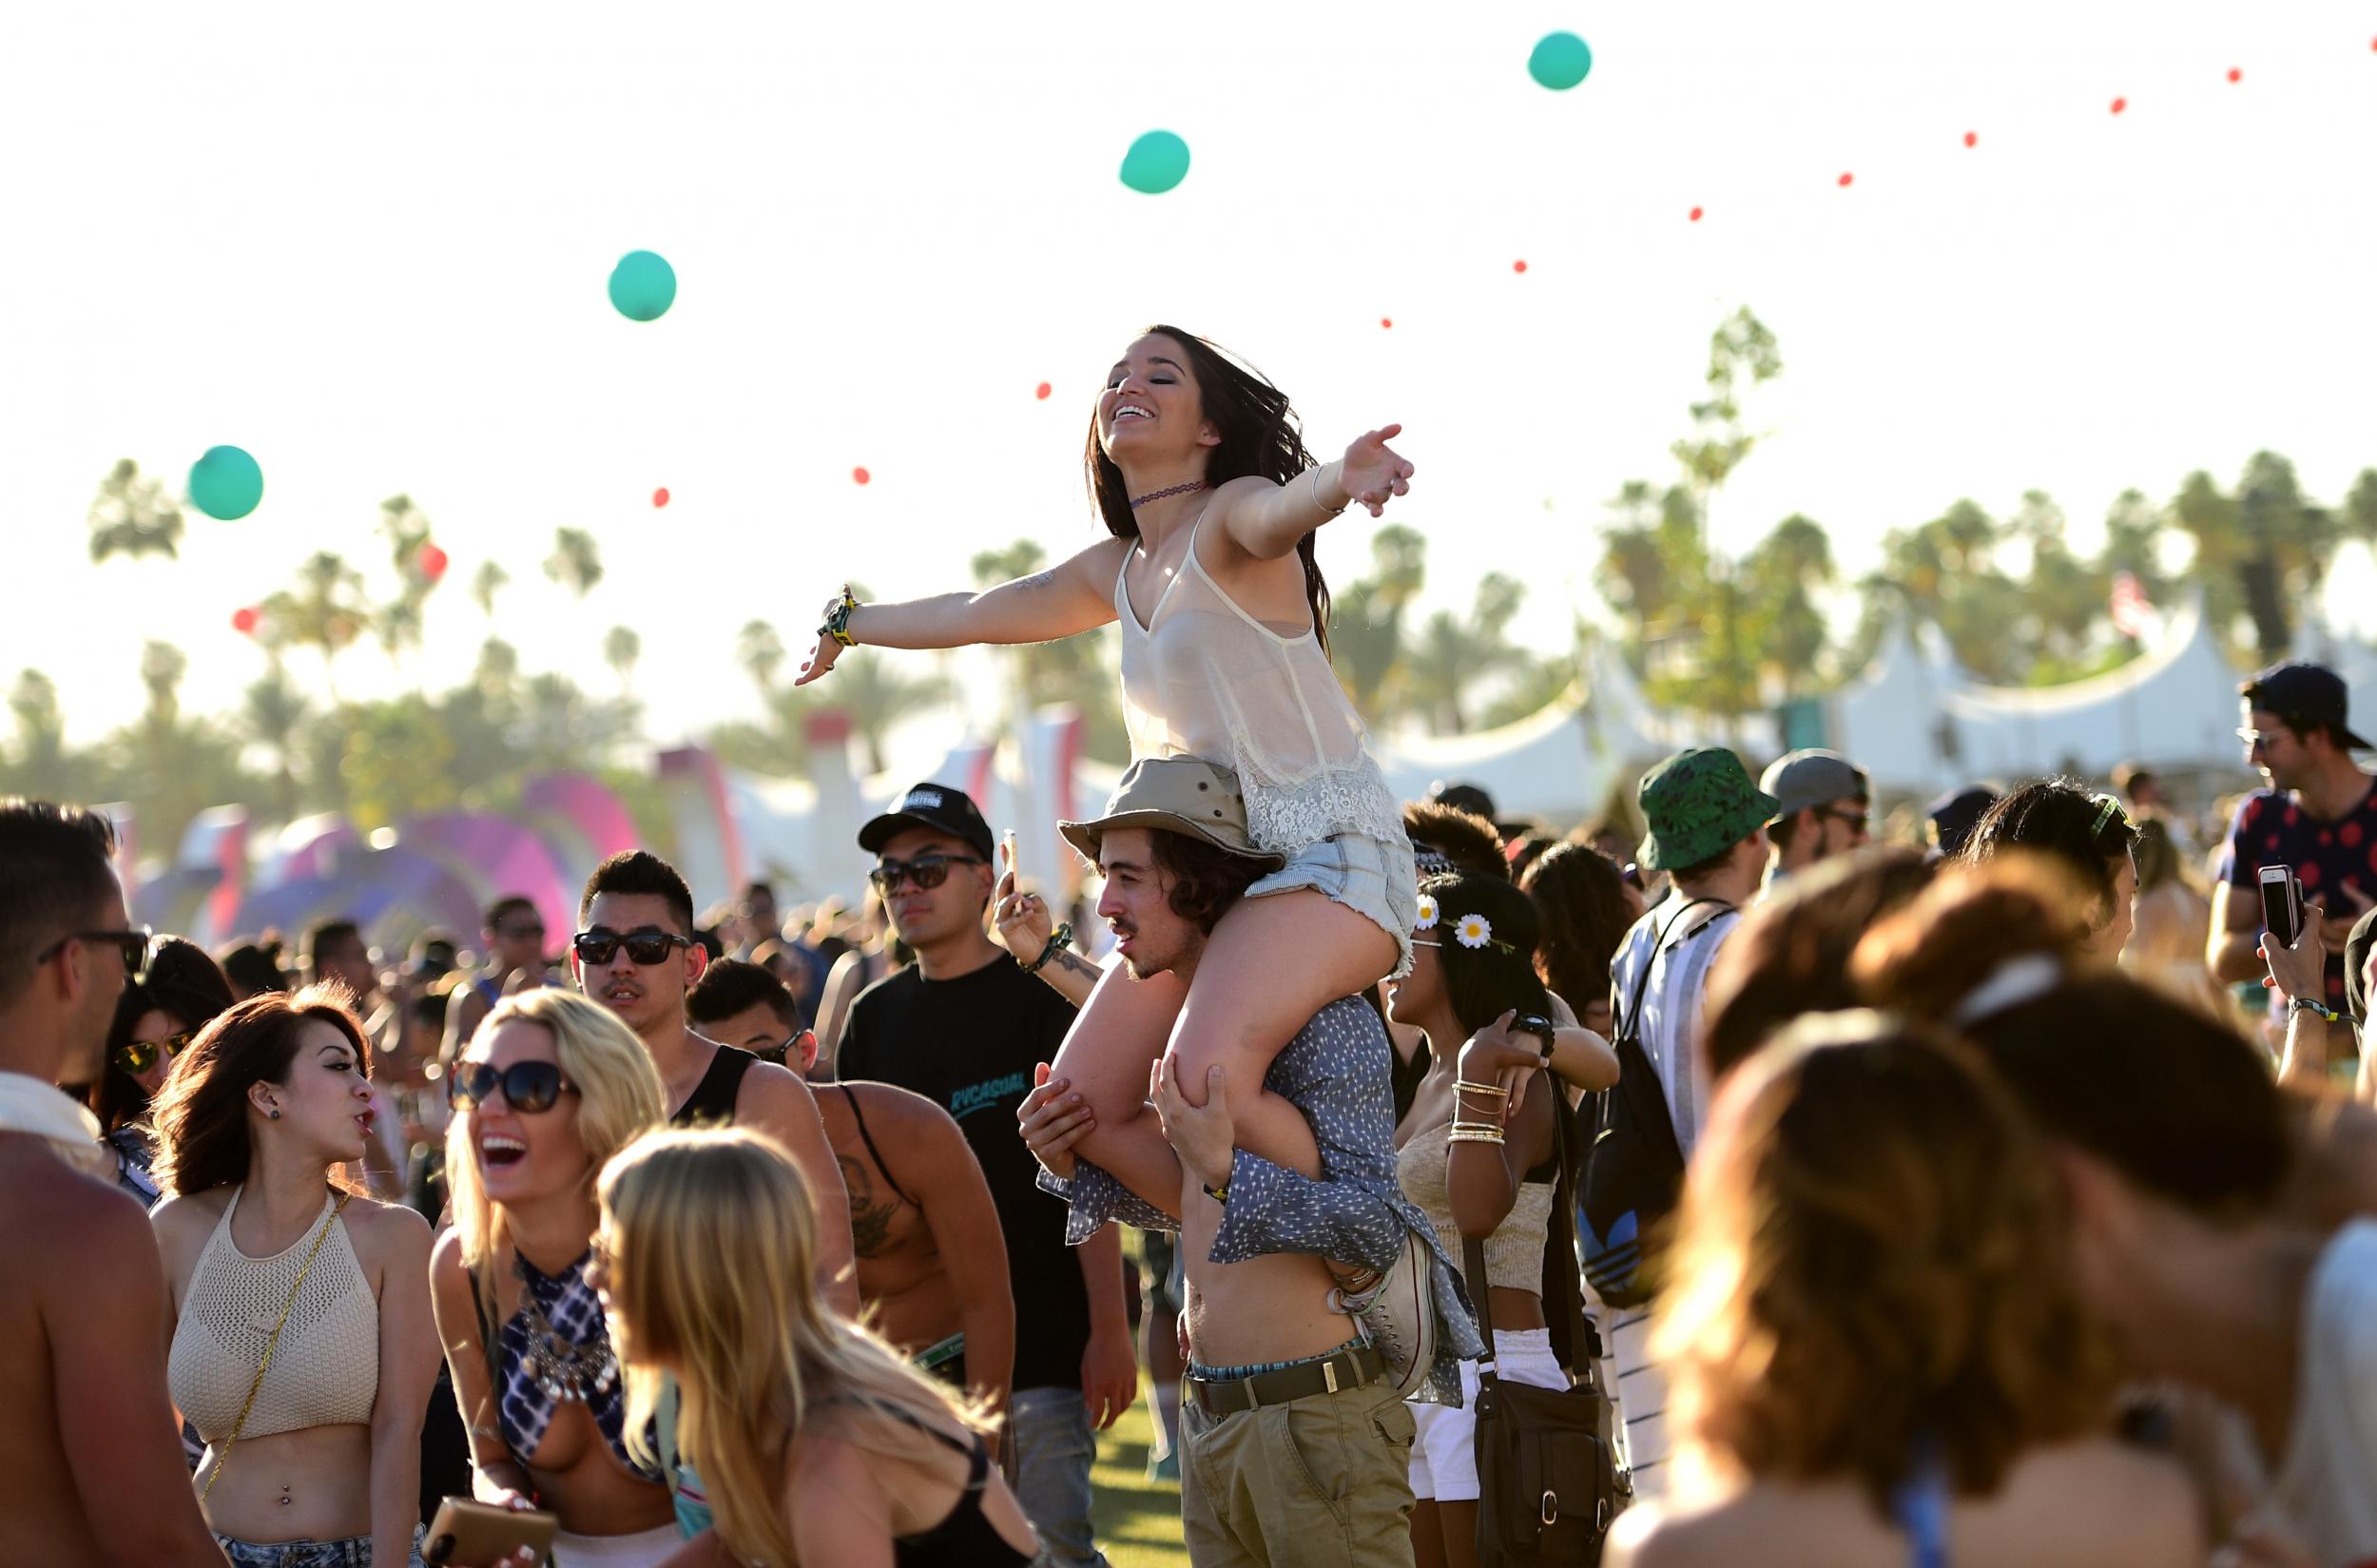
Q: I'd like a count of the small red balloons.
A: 13